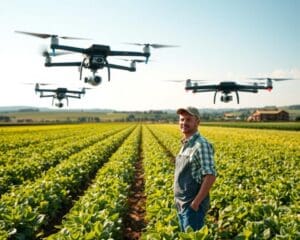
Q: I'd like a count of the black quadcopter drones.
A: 3